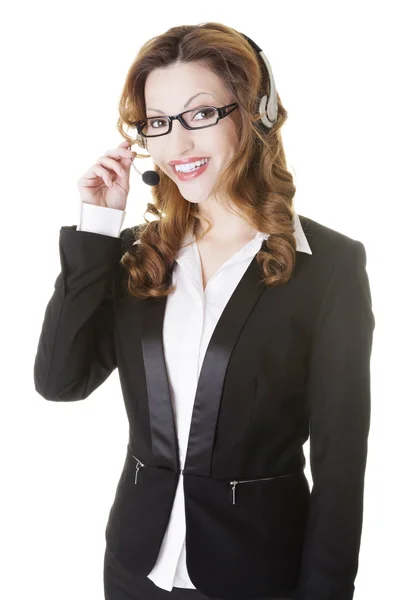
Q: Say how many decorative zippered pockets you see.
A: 2